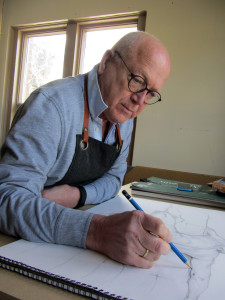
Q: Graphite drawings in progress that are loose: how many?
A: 0